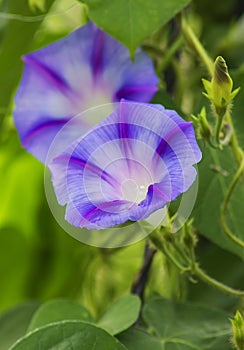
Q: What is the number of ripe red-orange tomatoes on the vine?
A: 0